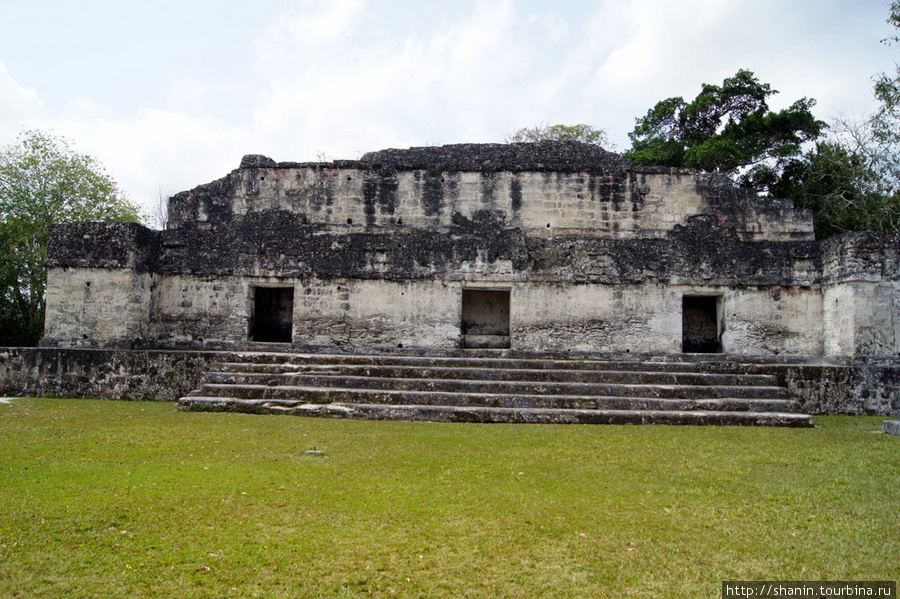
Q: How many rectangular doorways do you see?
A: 3